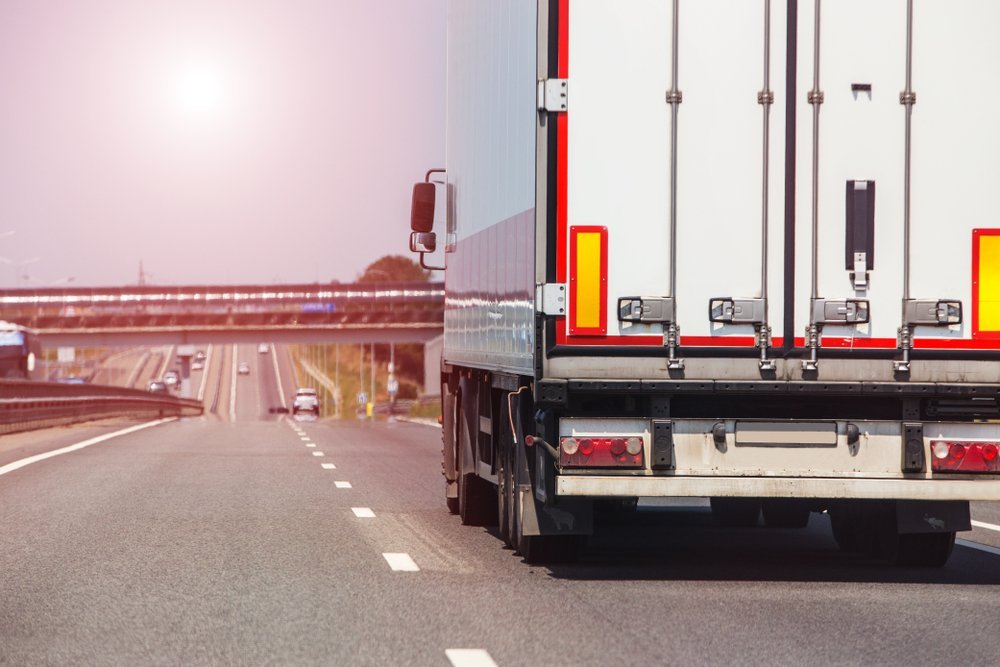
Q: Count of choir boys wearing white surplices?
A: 0